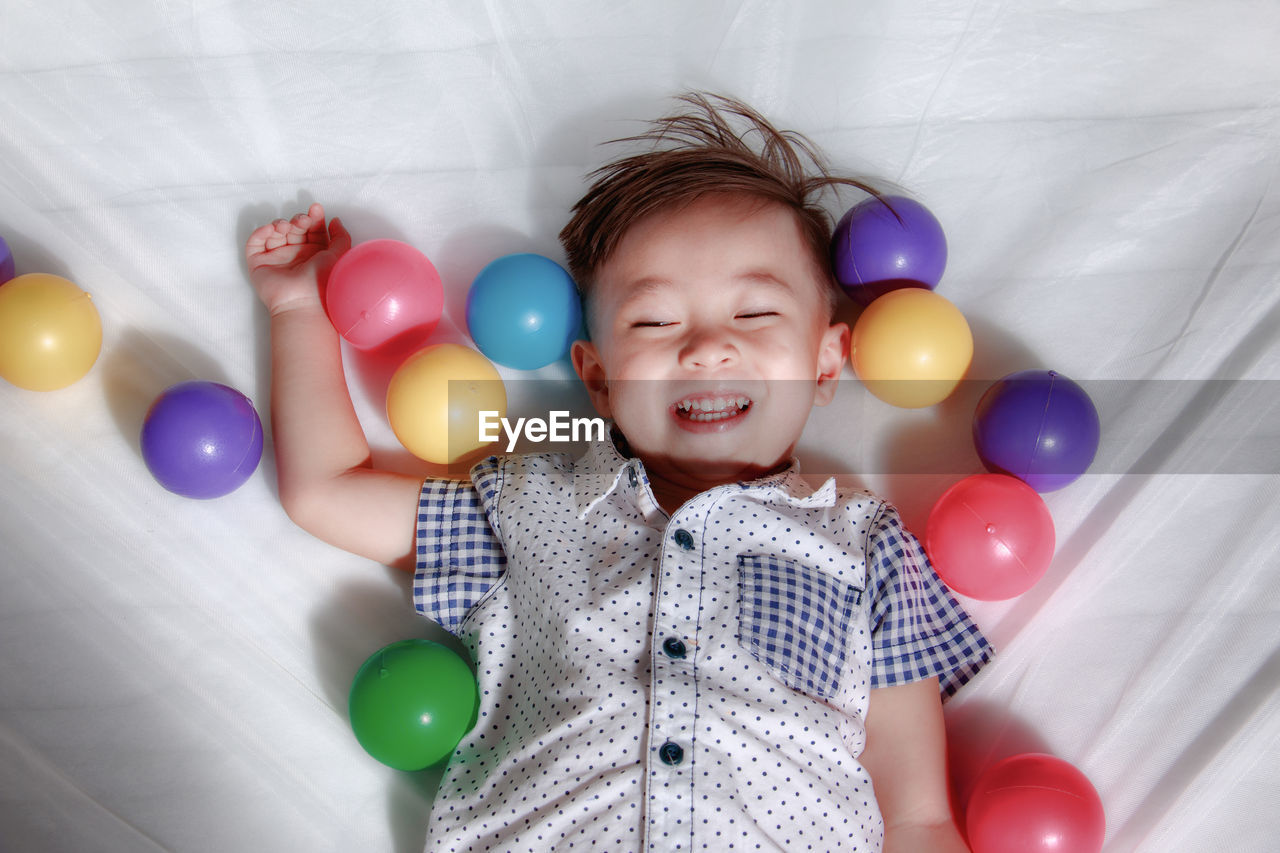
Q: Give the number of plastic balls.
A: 12